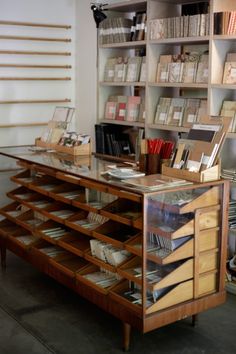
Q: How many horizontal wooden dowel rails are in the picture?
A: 7